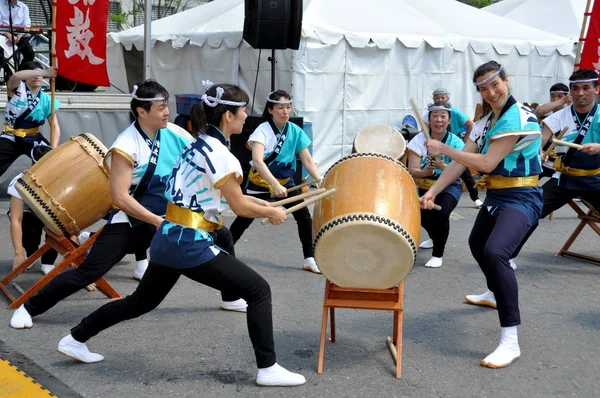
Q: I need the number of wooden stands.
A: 3